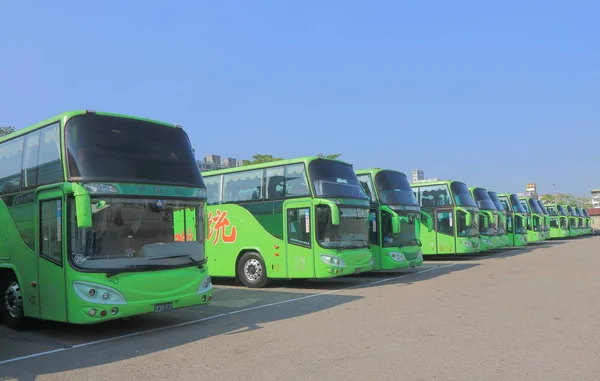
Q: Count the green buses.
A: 13